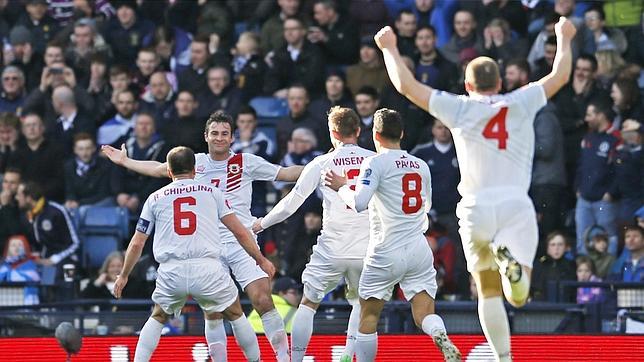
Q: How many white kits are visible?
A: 5